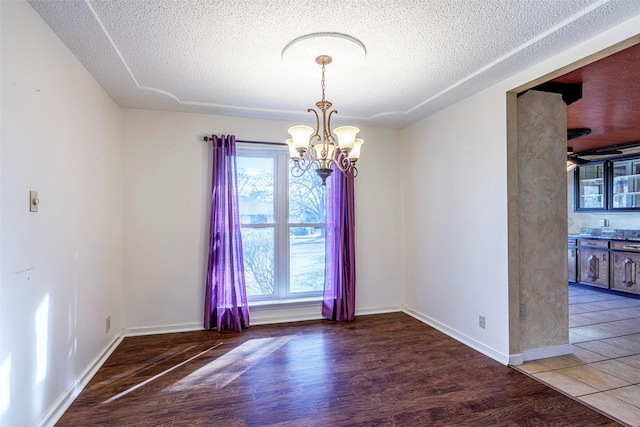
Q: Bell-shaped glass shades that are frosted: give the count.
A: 5